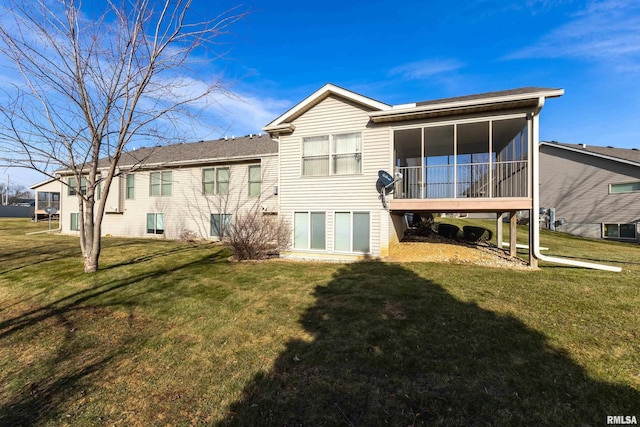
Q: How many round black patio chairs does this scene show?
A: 2